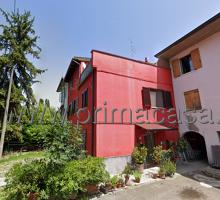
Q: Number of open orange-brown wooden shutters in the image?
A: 2